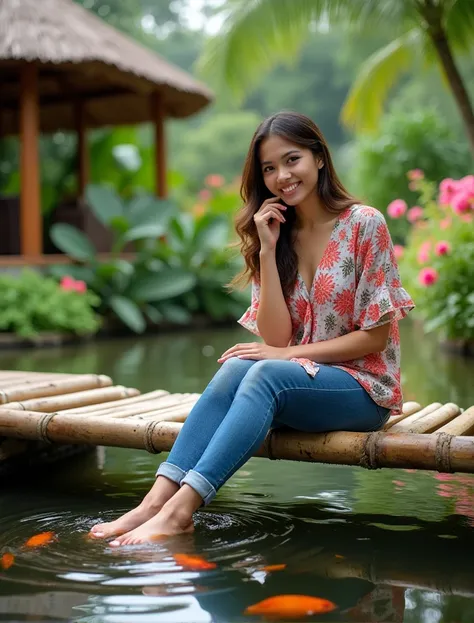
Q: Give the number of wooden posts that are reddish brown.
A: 3